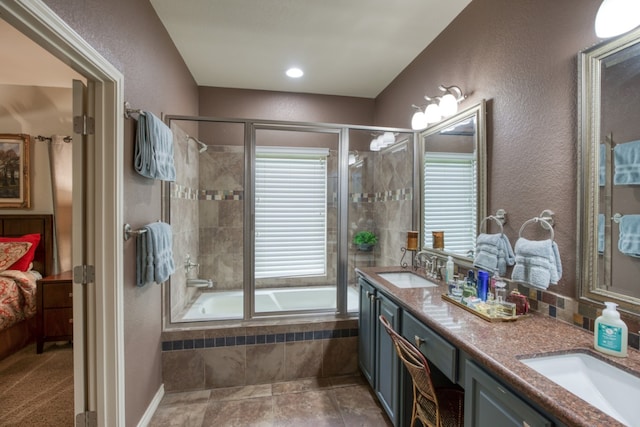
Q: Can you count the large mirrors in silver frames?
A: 2